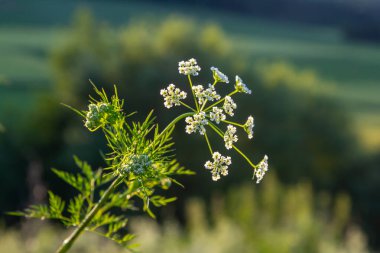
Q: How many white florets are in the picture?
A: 12